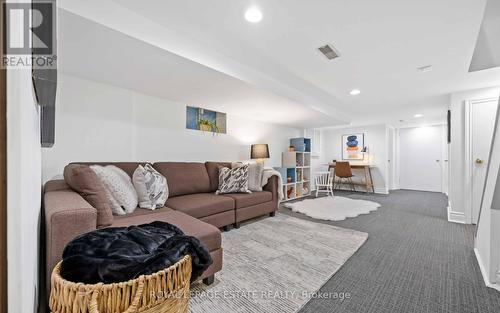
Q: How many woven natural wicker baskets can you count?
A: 1